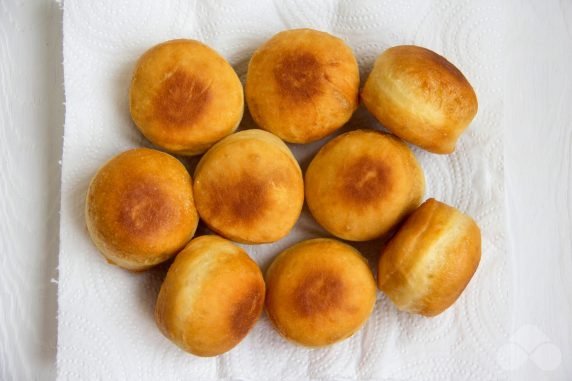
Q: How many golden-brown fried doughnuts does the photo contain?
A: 9